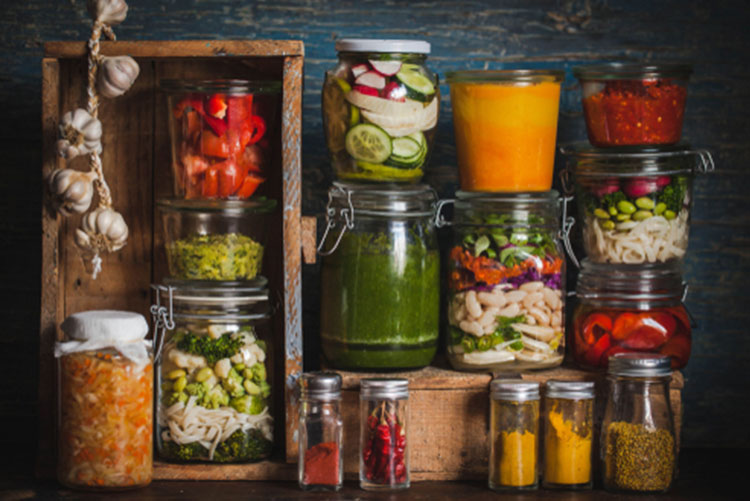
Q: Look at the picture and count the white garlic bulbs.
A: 5